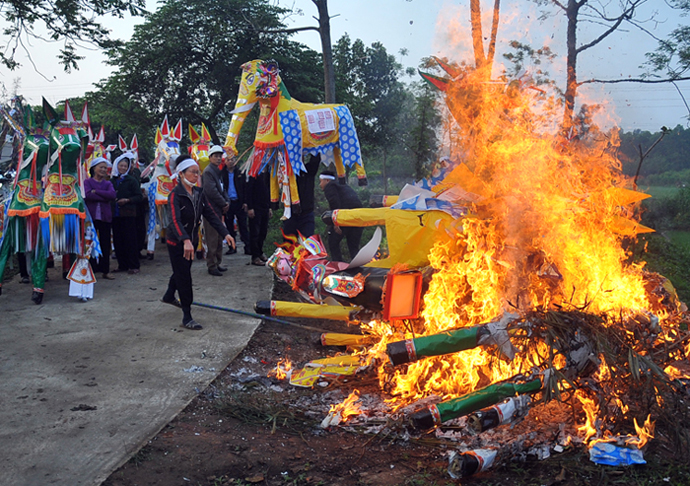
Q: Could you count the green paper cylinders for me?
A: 2